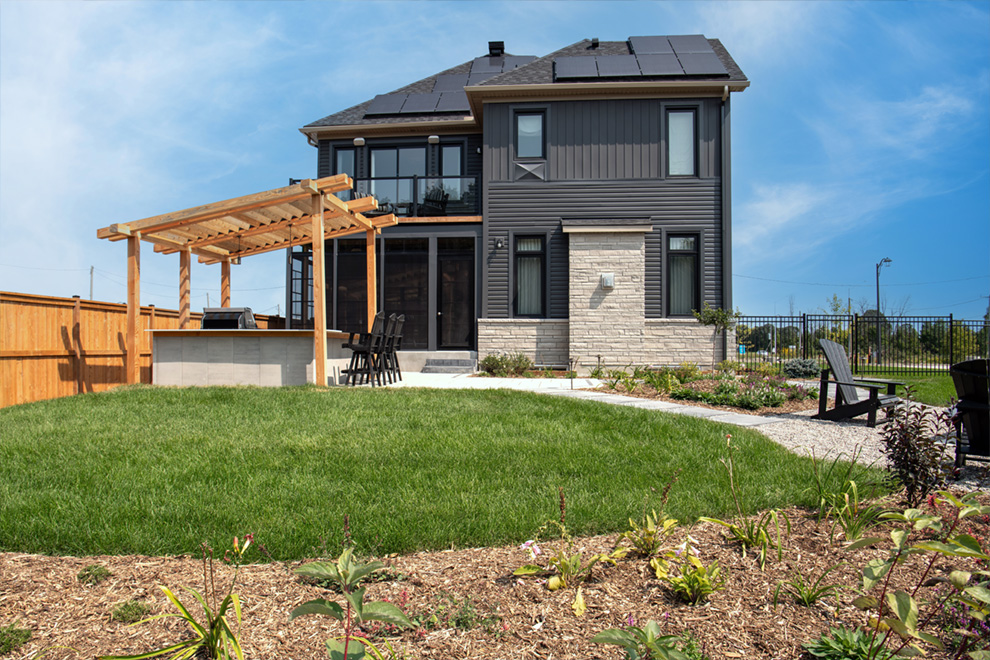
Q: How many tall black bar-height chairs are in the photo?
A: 3